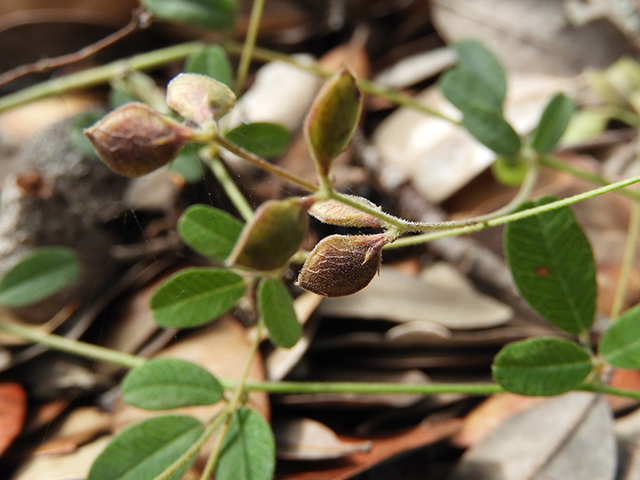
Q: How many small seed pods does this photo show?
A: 6